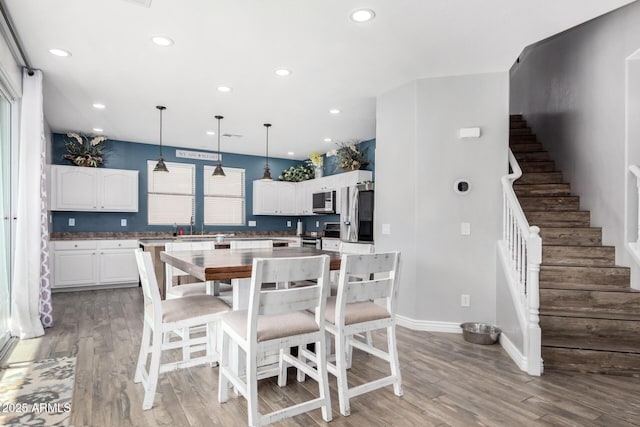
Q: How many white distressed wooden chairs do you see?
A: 6